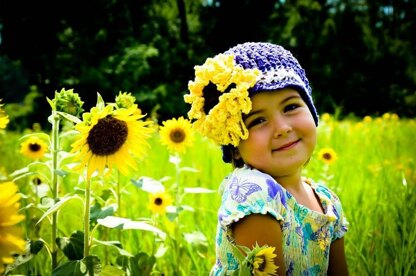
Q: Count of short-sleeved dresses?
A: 1